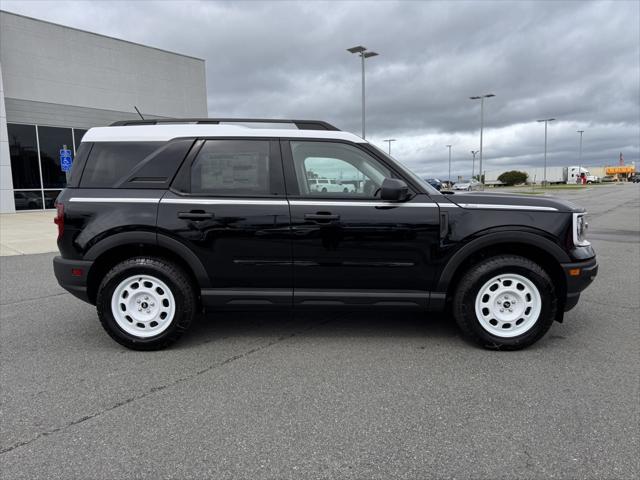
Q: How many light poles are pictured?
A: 7